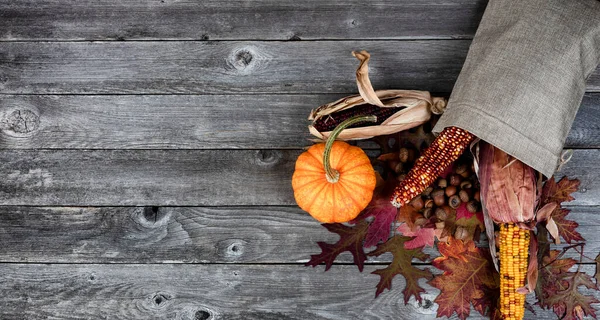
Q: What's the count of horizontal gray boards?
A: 6